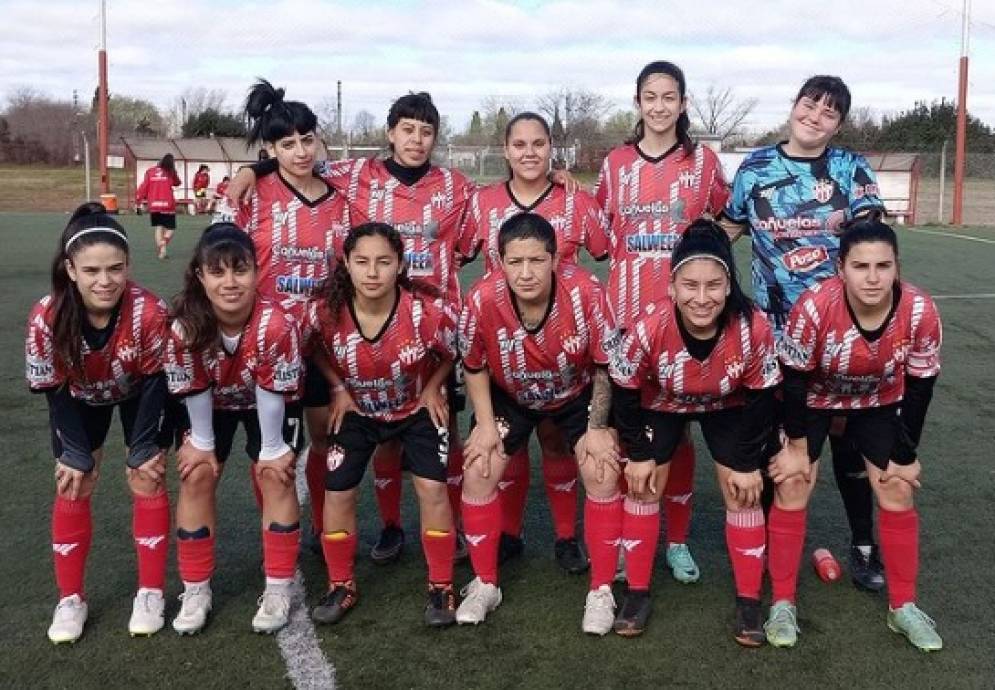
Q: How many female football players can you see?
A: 11